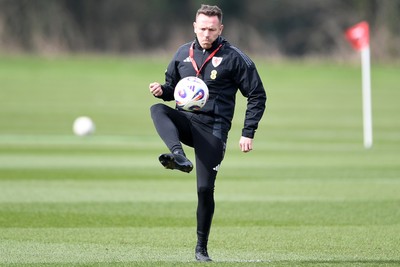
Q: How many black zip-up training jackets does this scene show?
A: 1